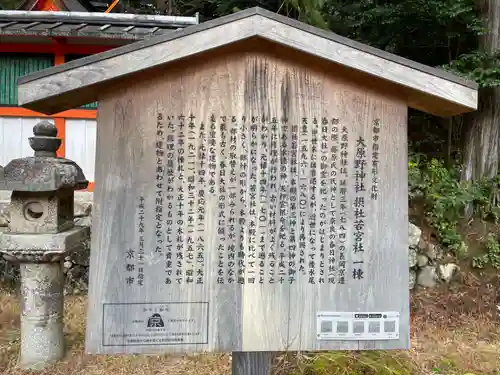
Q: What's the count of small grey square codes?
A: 5